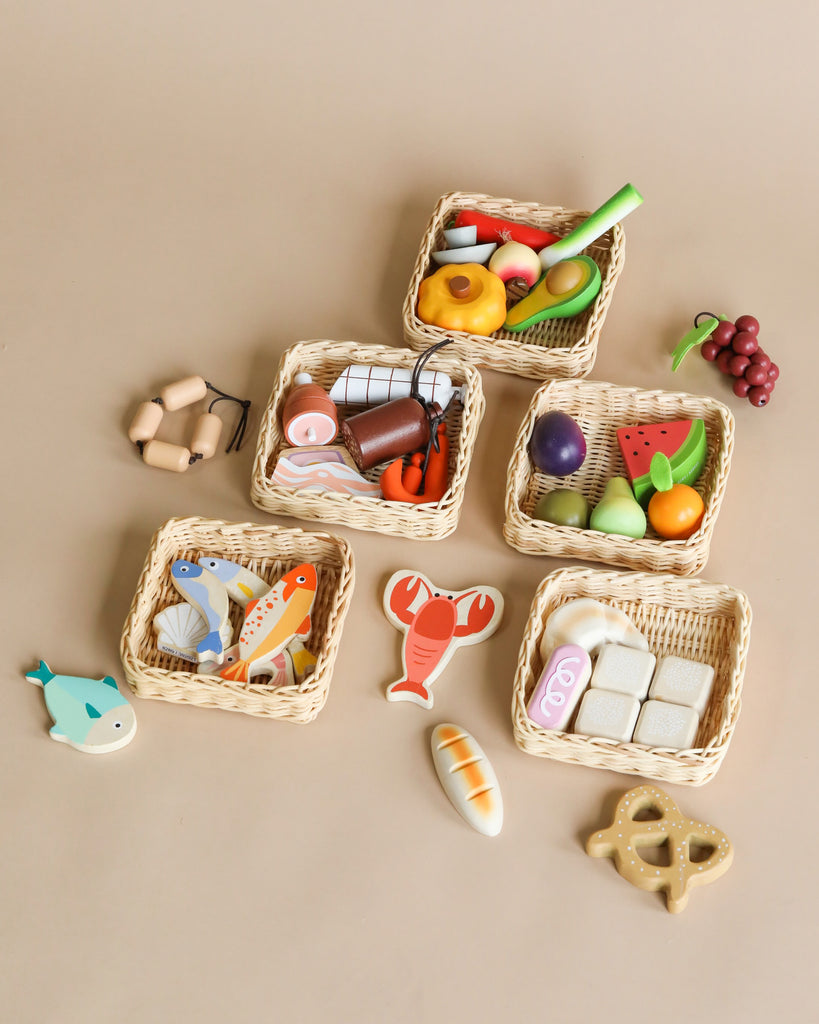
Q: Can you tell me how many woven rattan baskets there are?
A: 5